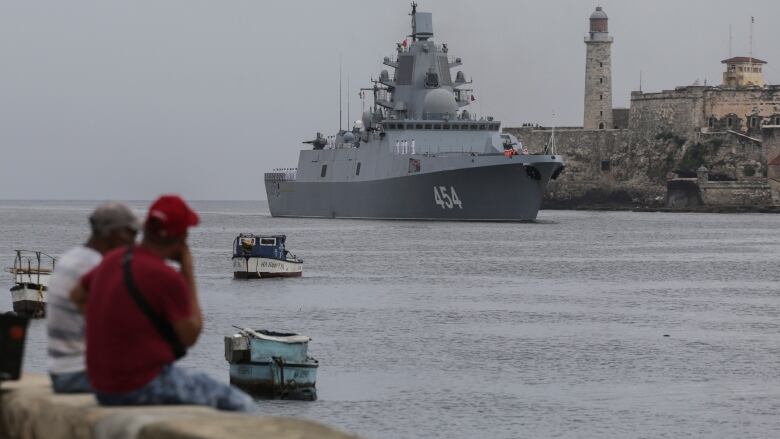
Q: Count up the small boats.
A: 3